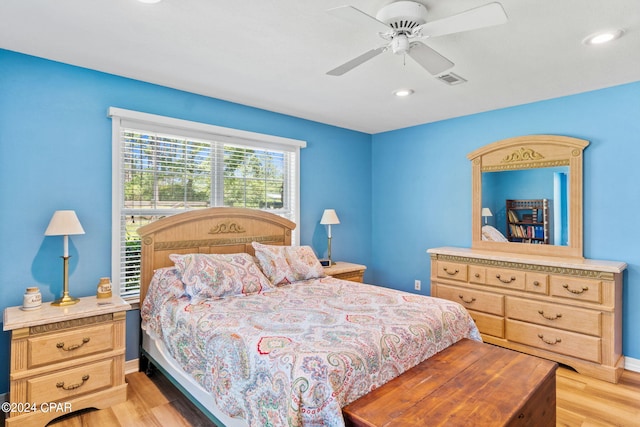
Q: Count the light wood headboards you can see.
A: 1